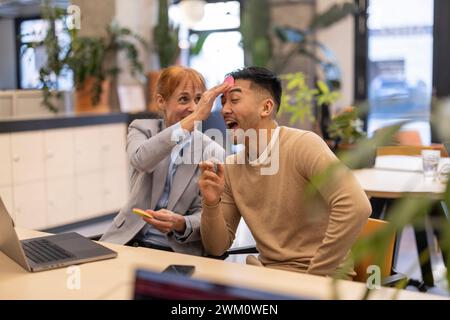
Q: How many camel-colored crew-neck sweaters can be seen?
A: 1